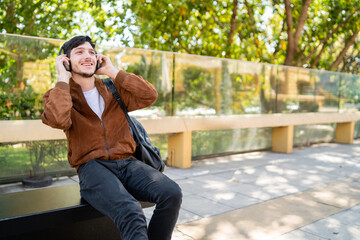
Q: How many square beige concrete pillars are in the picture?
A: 3